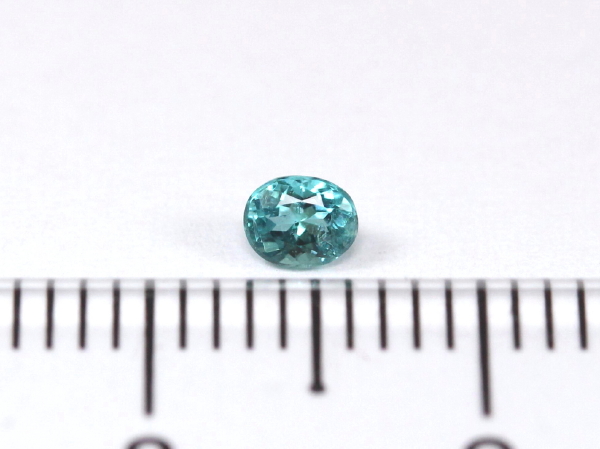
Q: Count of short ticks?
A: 15